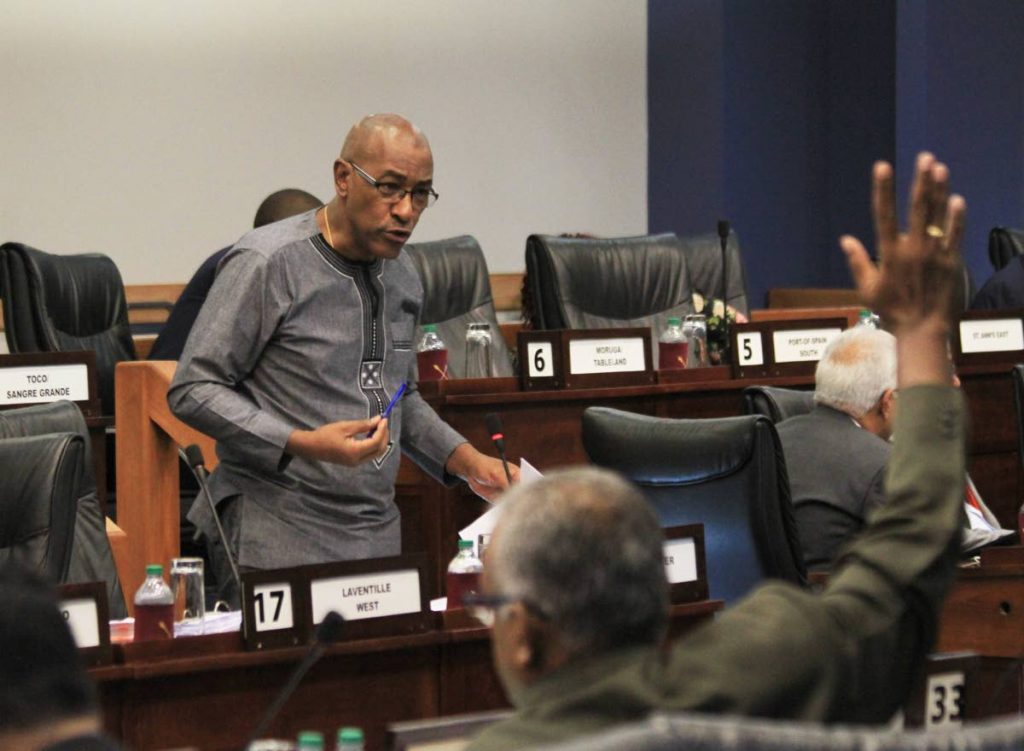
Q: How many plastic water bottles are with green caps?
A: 7